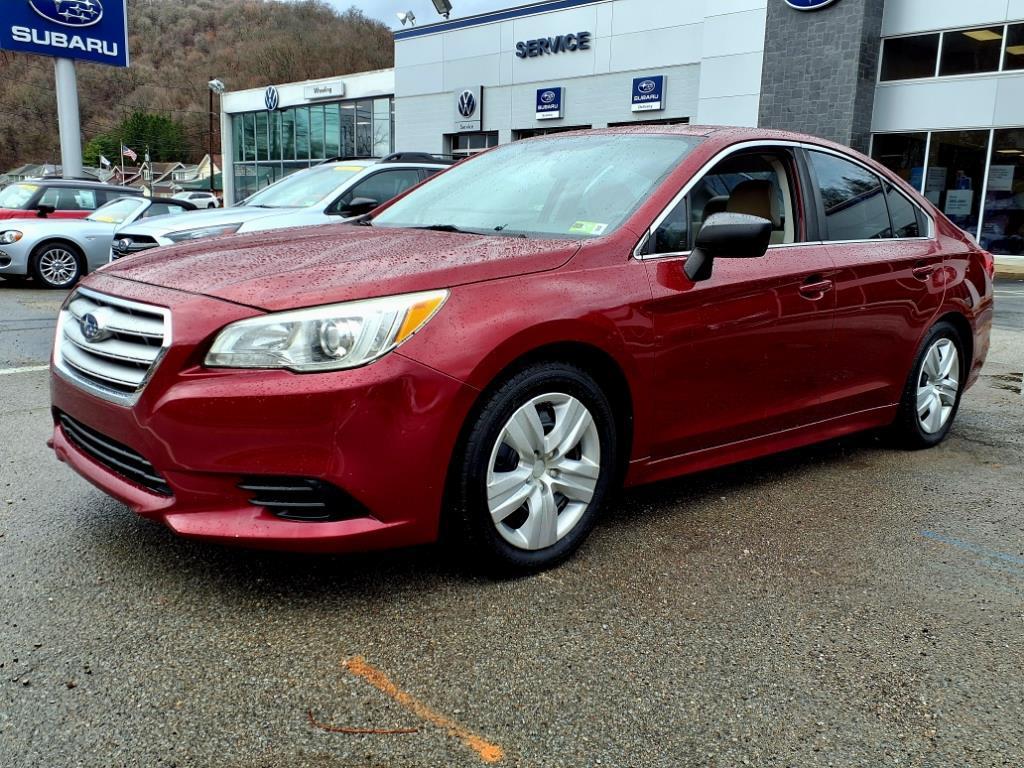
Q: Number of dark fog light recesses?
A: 1